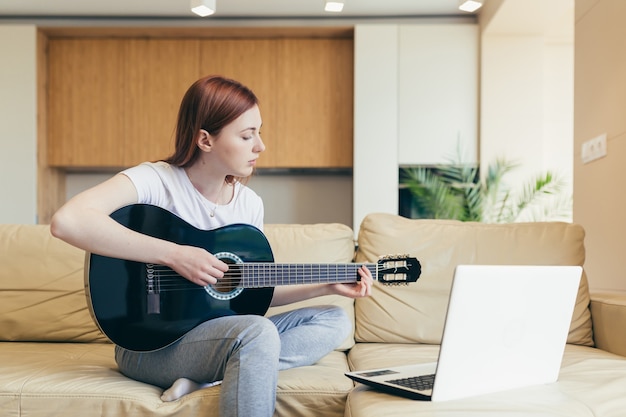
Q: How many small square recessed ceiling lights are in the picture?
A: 3